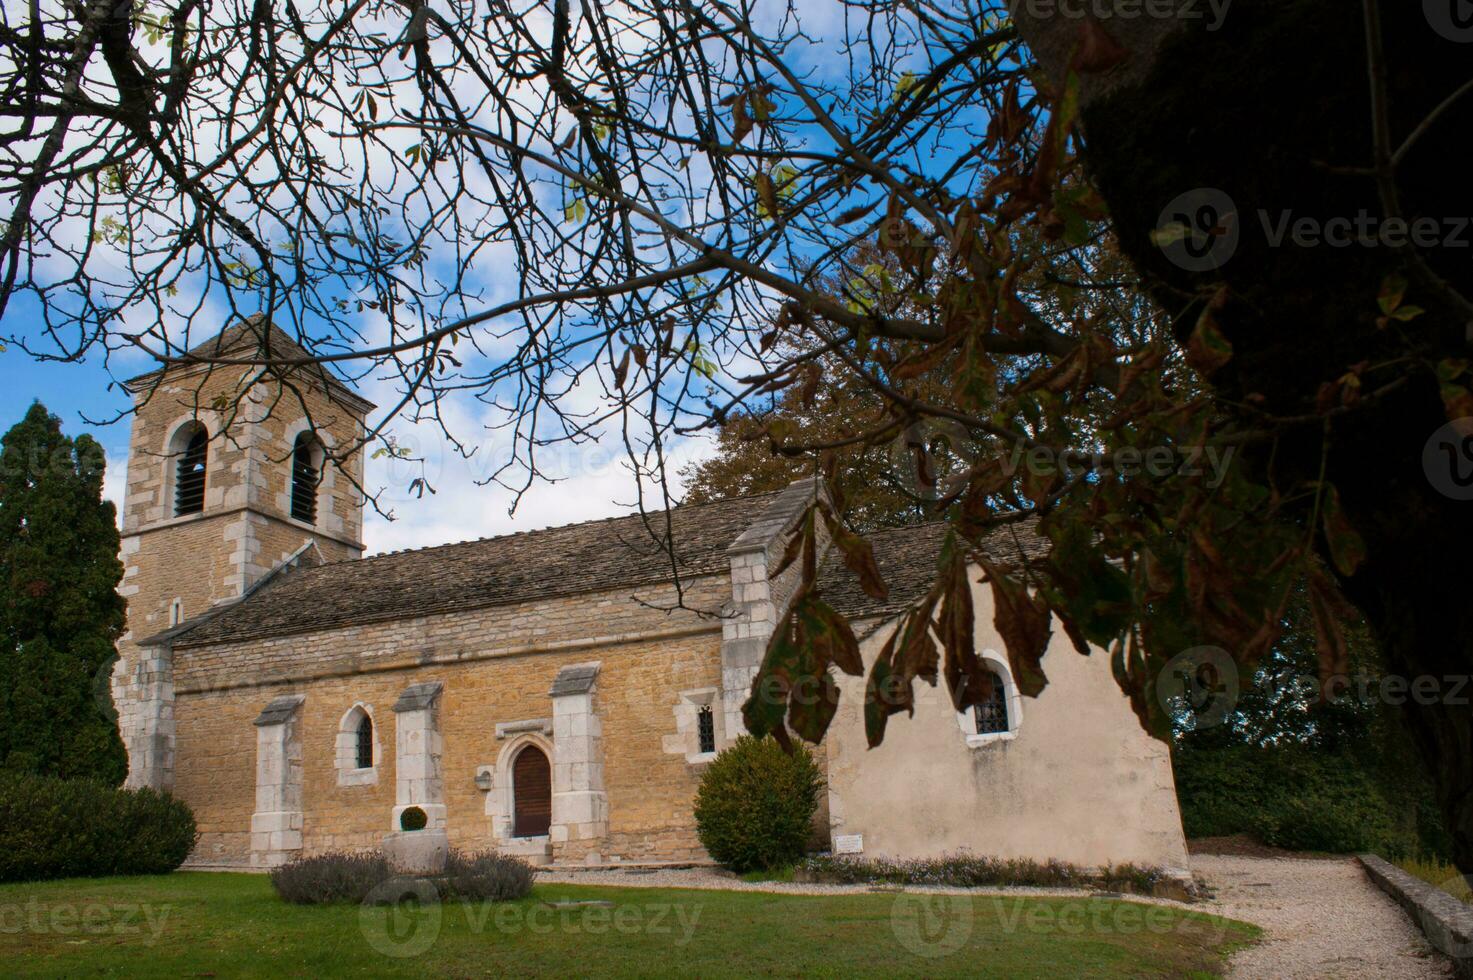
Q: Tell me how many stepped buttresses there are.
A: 3